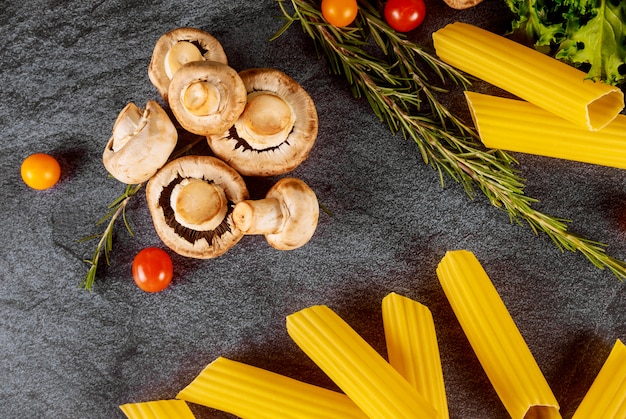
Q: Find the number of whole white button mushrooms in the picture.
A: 6